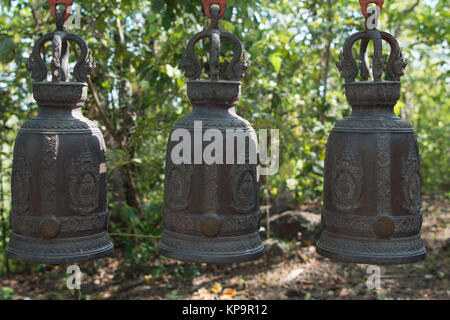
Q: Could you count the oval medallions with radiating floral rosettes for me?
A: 6